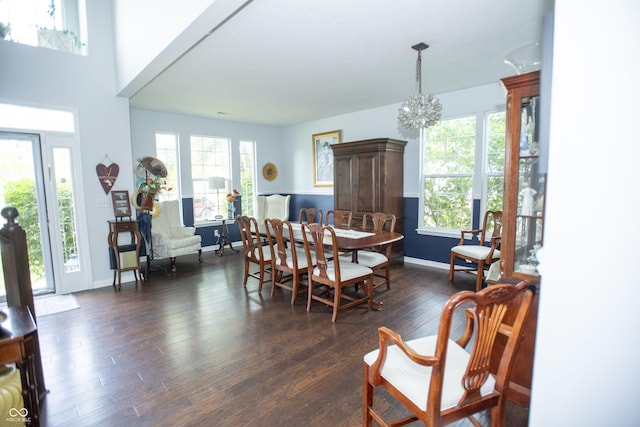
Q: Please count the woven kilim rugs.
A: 0